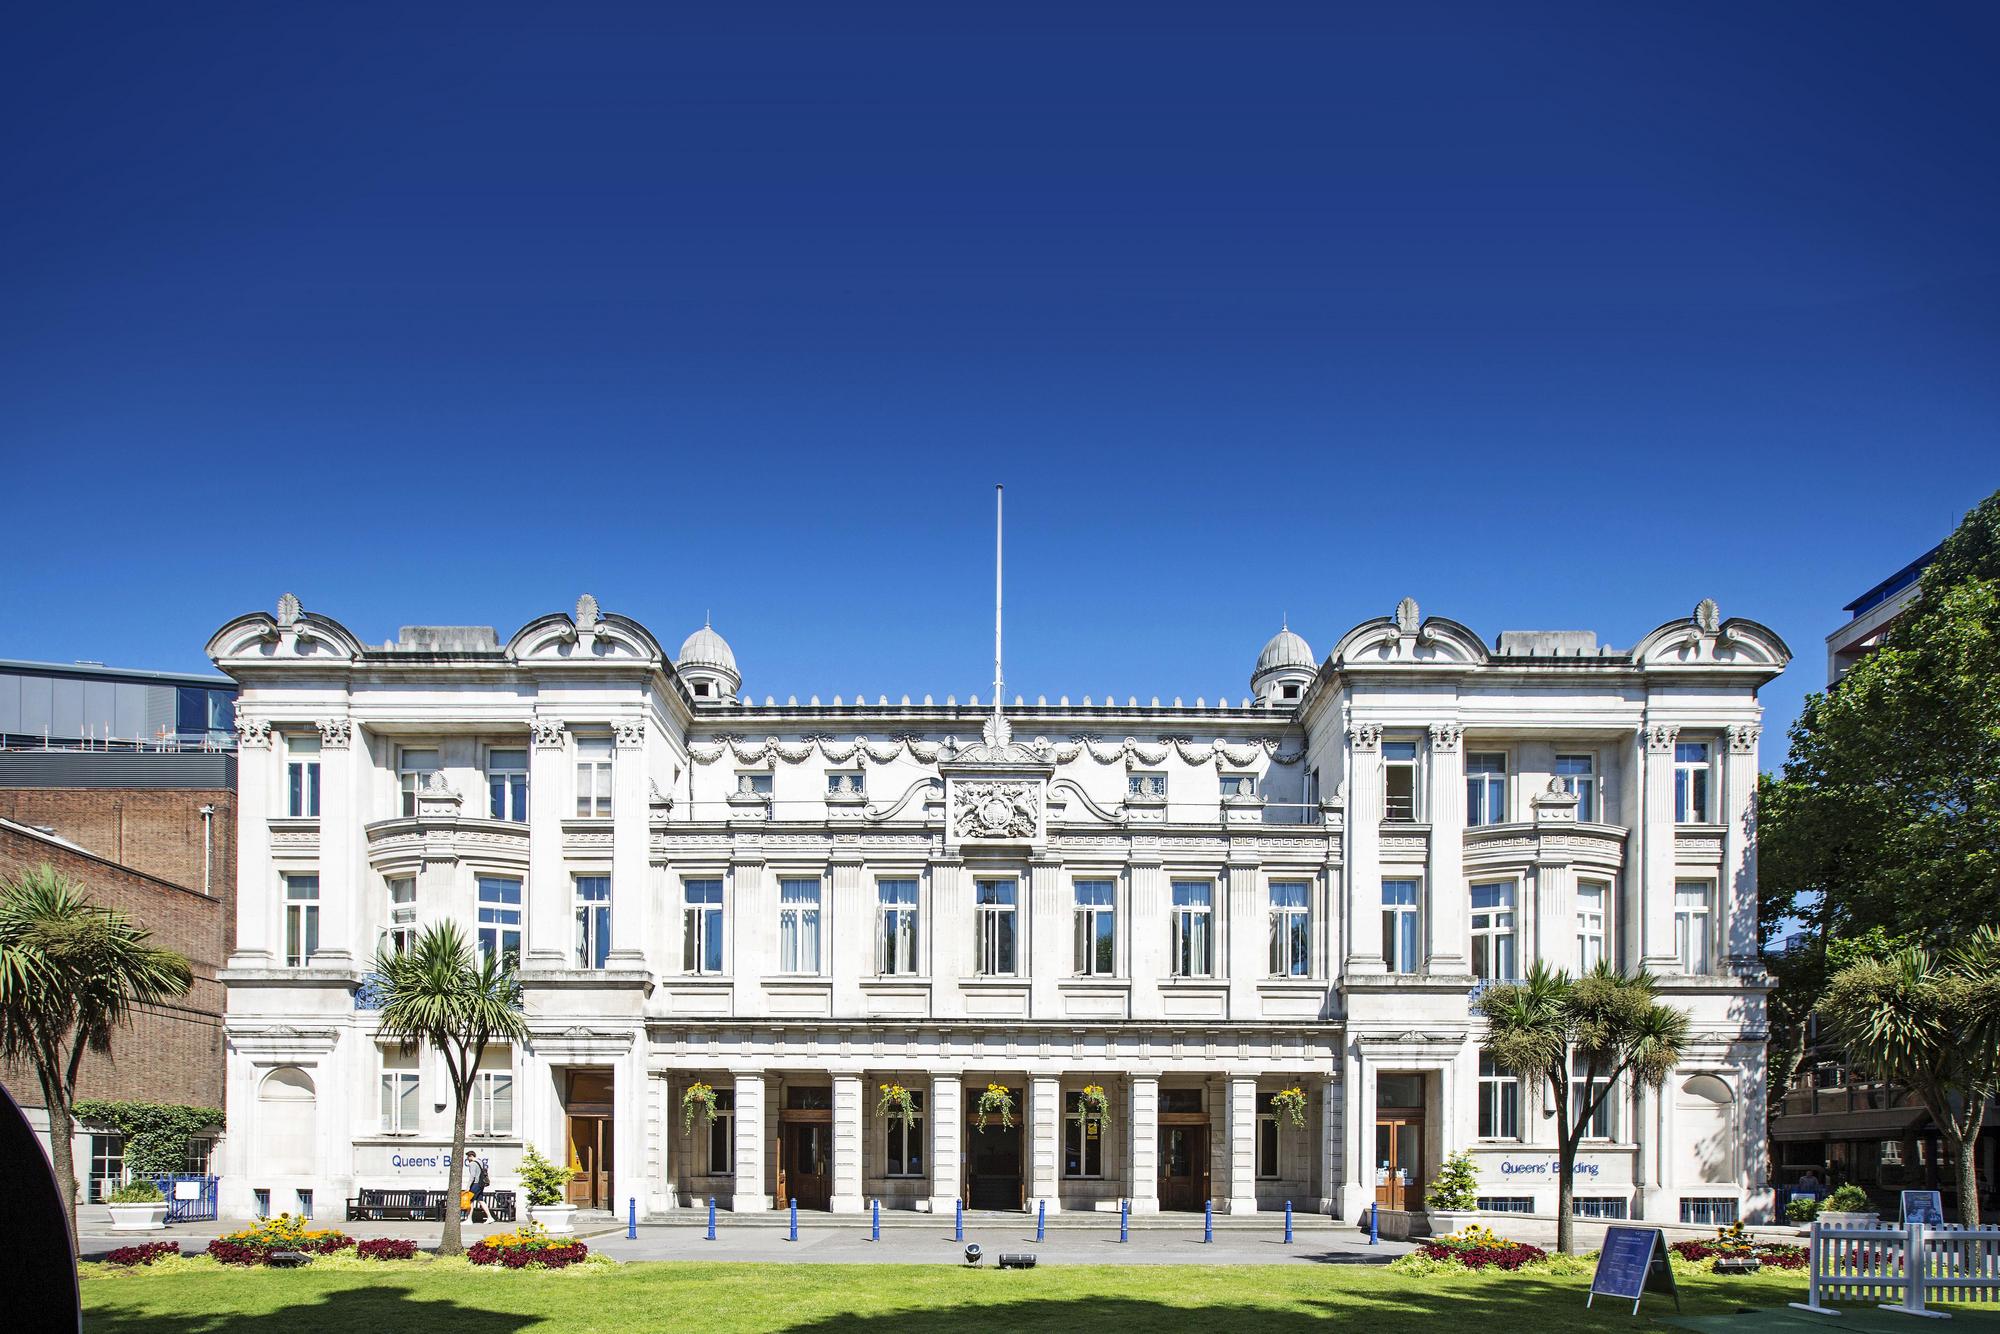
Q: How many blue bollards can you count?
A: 10